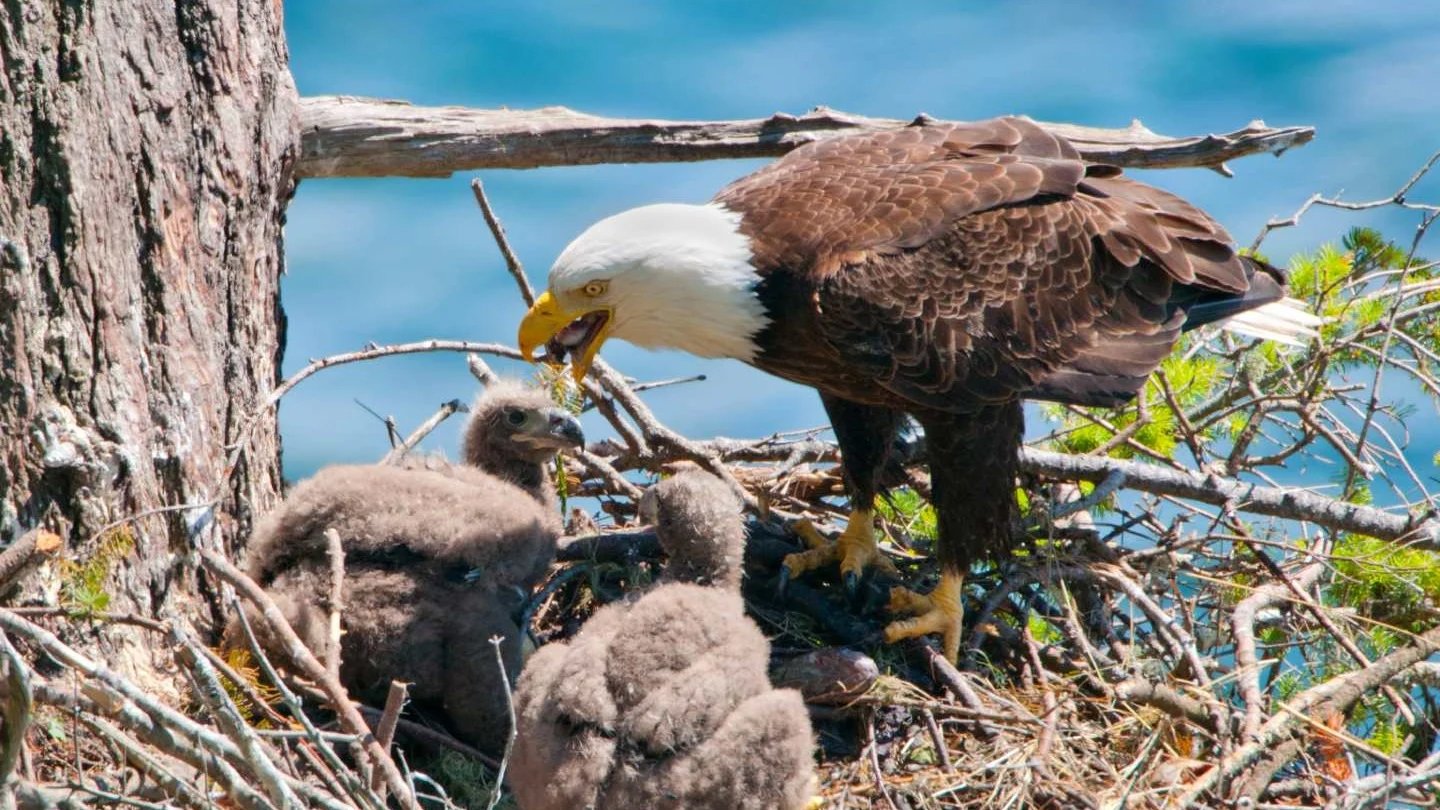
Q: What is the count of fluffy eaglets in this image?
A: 2